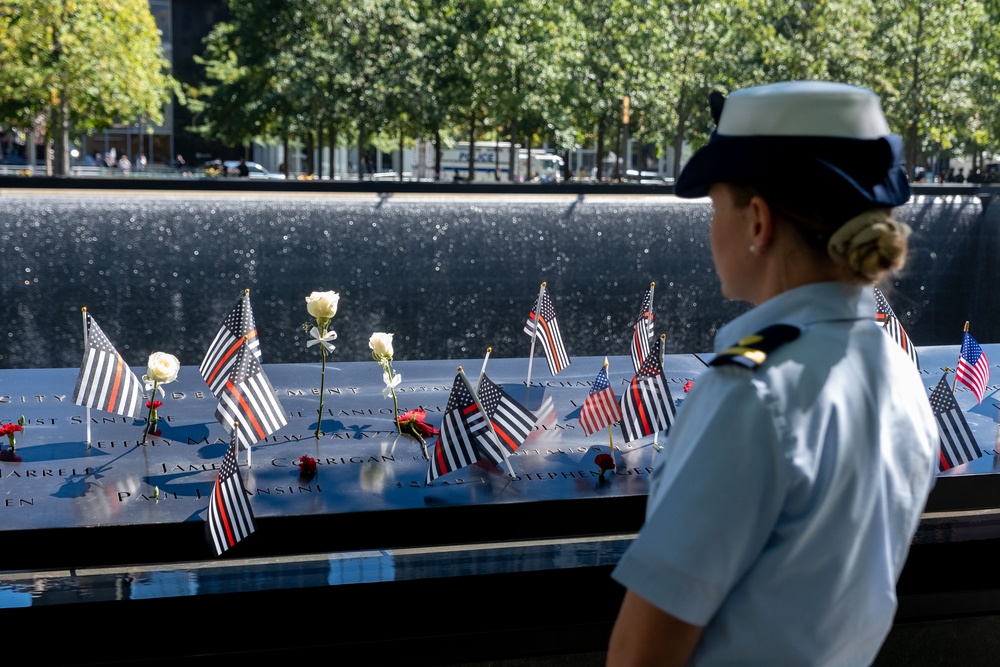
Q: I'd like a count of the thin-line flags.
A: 11